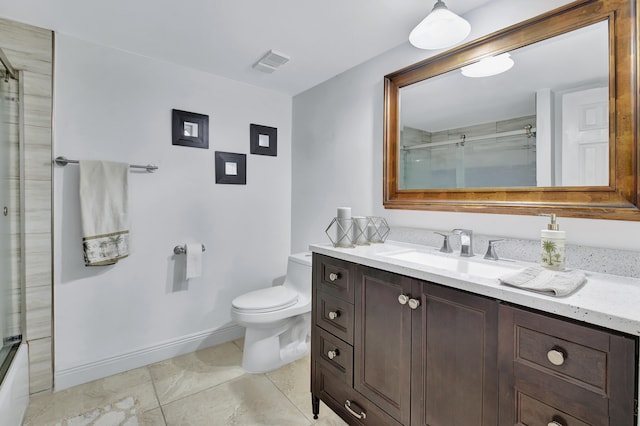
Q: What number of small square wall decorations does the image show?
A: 3